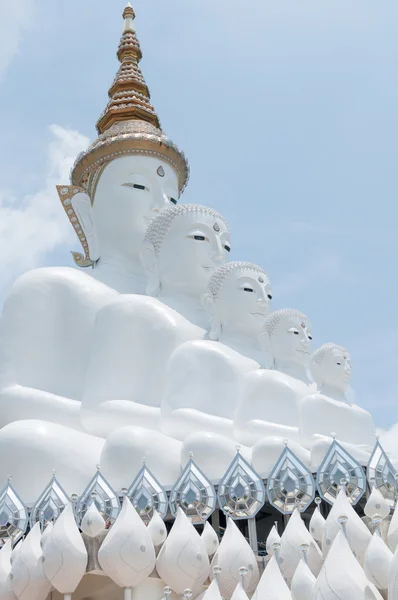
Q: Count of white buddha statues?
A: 5